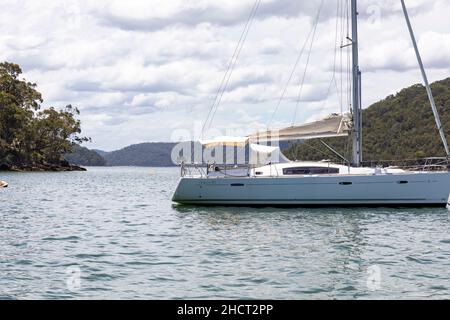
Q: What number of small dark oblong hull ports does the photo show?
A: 3